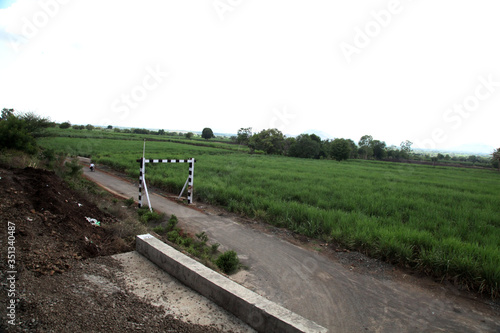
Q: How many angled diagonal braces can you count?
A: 2